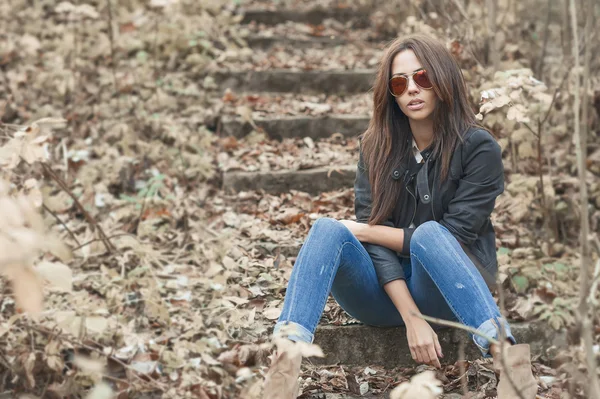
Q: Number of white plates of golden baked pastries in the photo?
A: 0